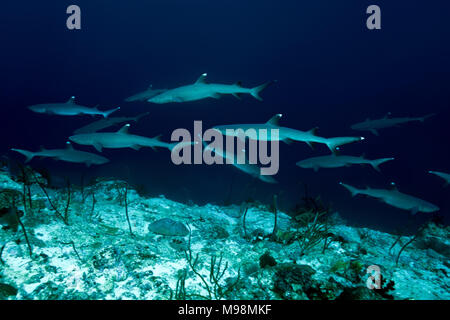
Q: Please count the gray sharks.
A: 12